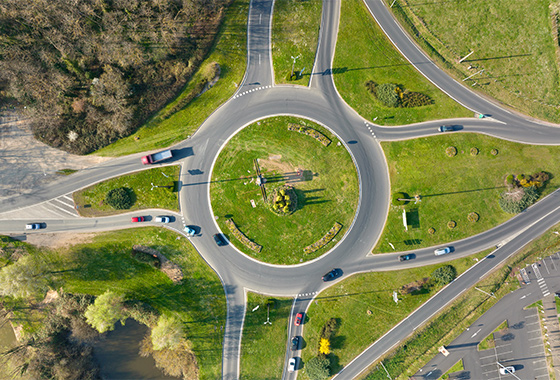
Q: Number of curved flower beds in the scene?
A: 3